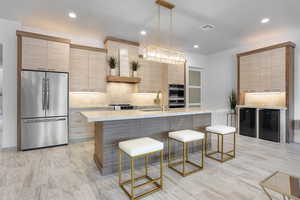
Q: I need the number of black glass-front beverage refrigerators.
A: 2